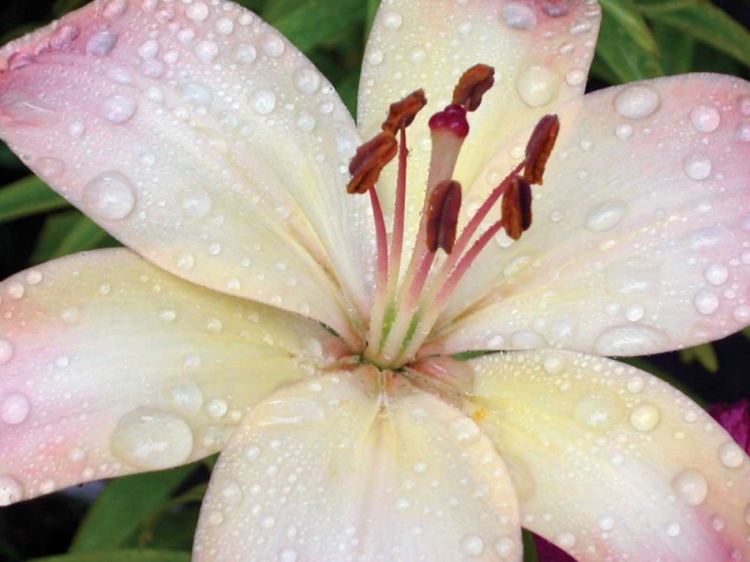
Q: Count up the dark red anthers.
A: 6